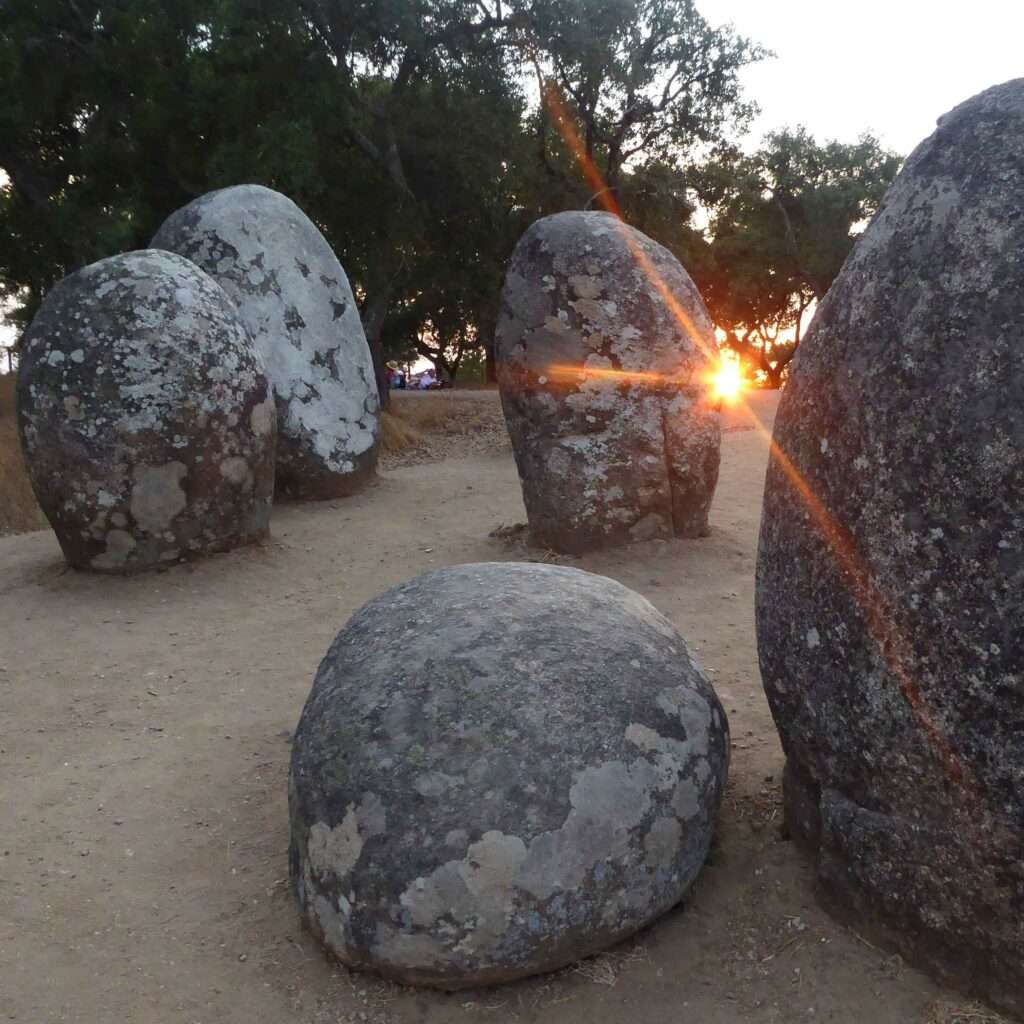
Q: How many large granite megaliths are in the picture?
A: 5